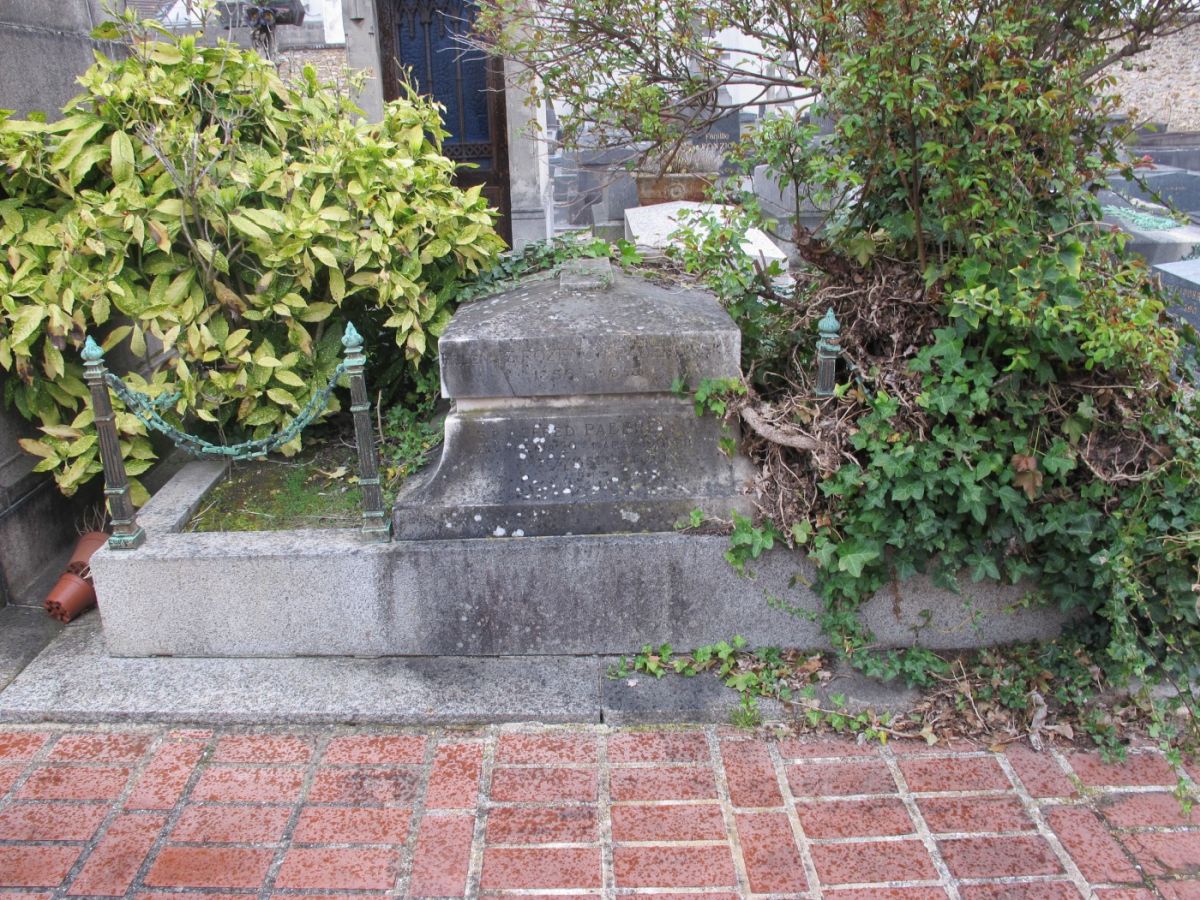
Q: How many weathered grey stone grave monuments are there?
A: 1